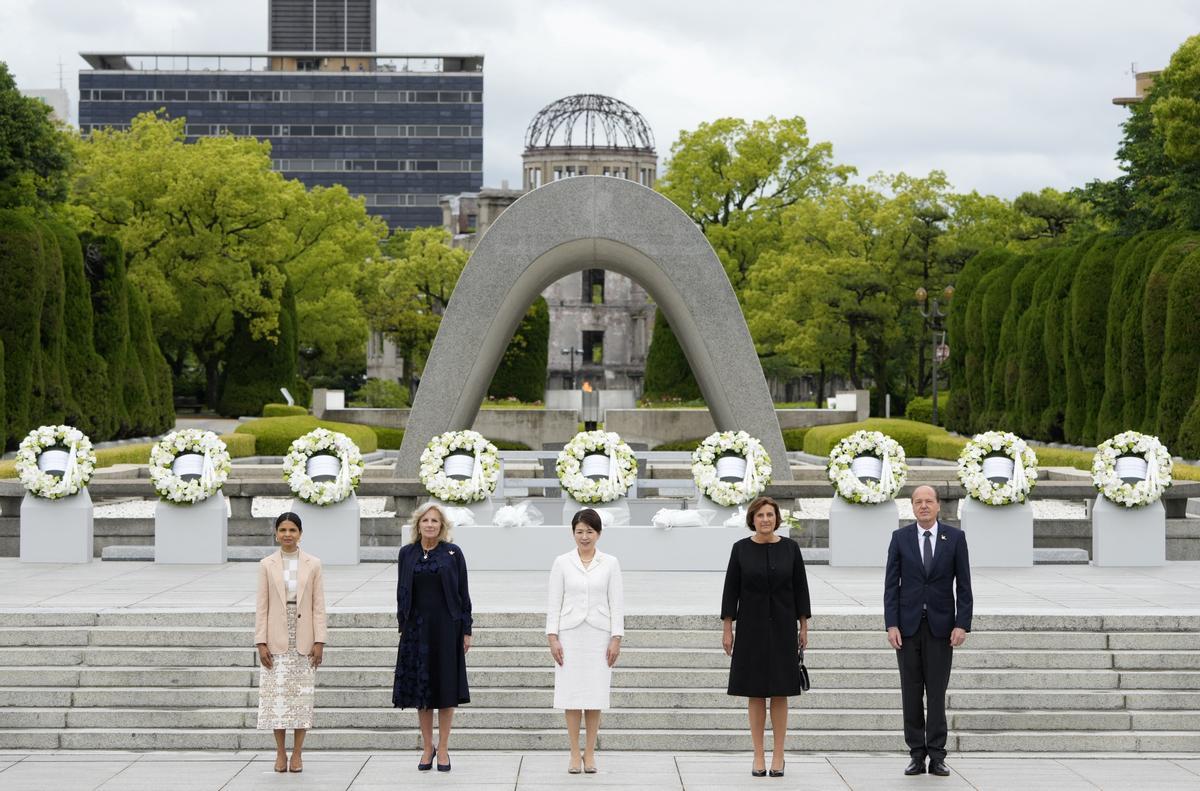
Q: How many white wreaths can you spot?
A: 9